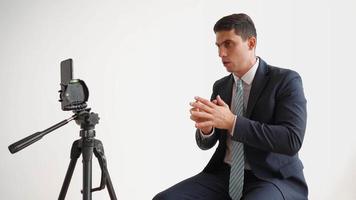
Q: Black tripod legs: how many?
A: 3